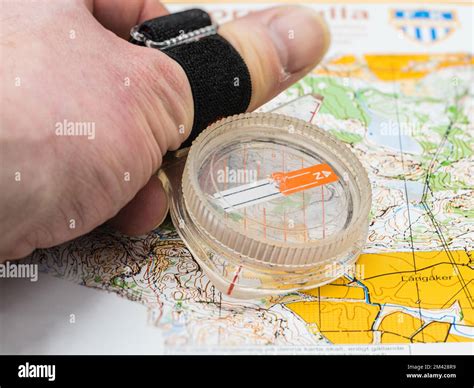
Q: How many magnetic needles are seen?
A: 1